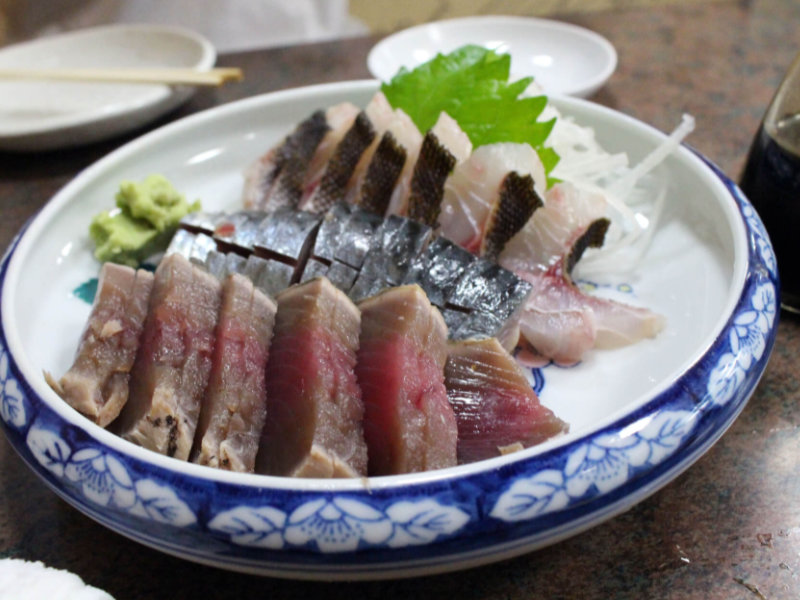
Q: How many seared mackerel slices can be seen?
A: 6